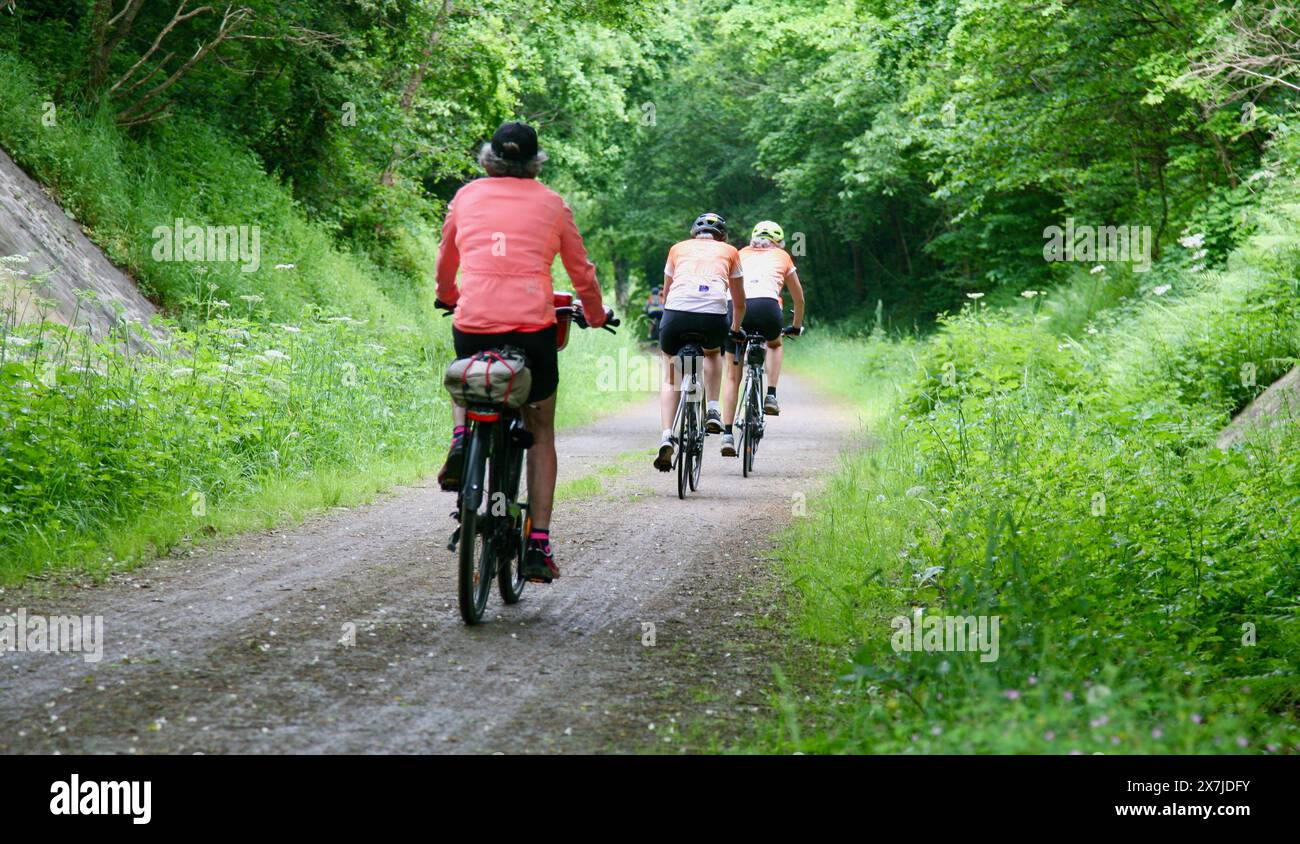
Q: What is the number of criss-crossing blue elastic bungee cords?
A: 0